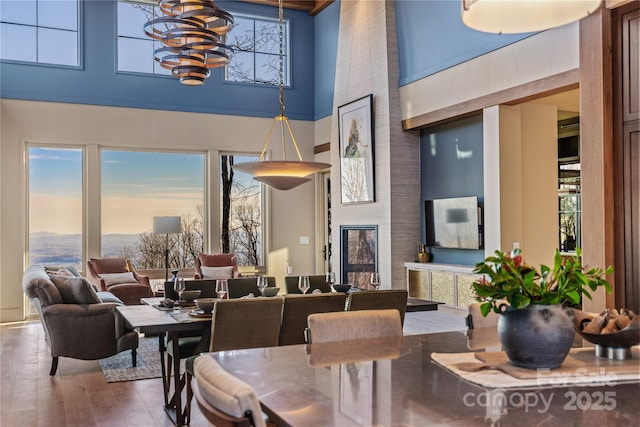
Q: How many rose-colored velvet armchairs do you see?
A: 2